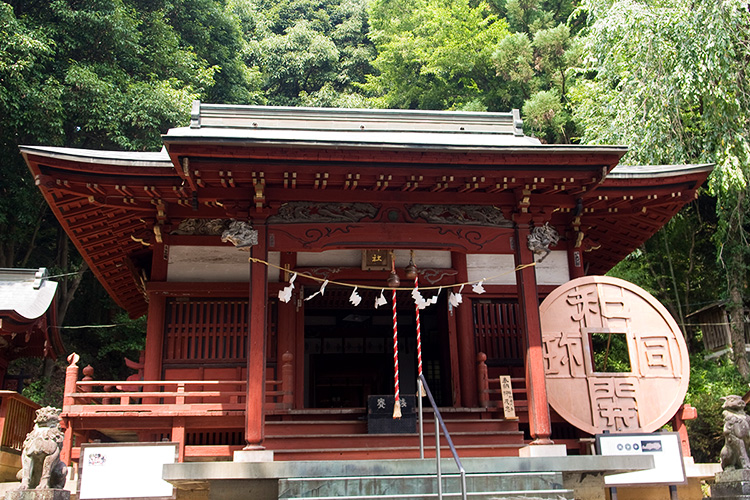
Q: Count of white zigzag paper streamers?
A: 8